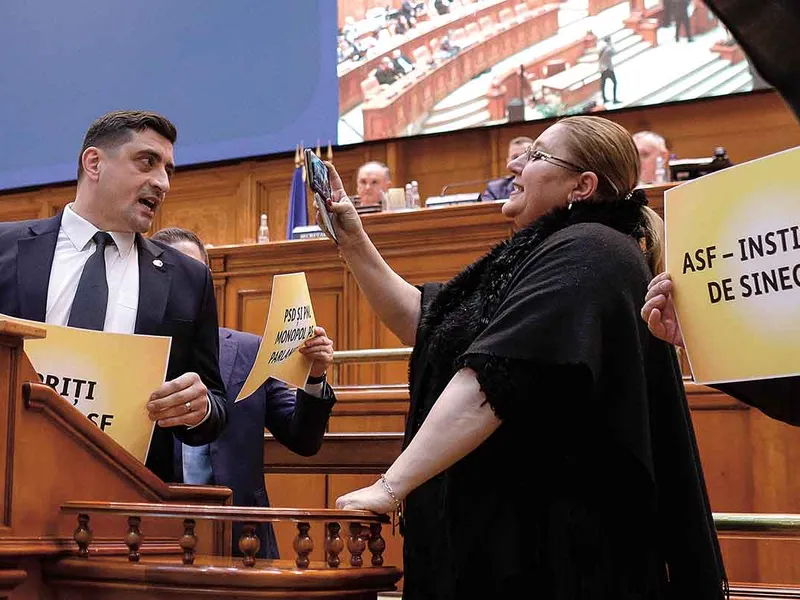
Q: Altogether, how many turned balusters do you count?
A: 8